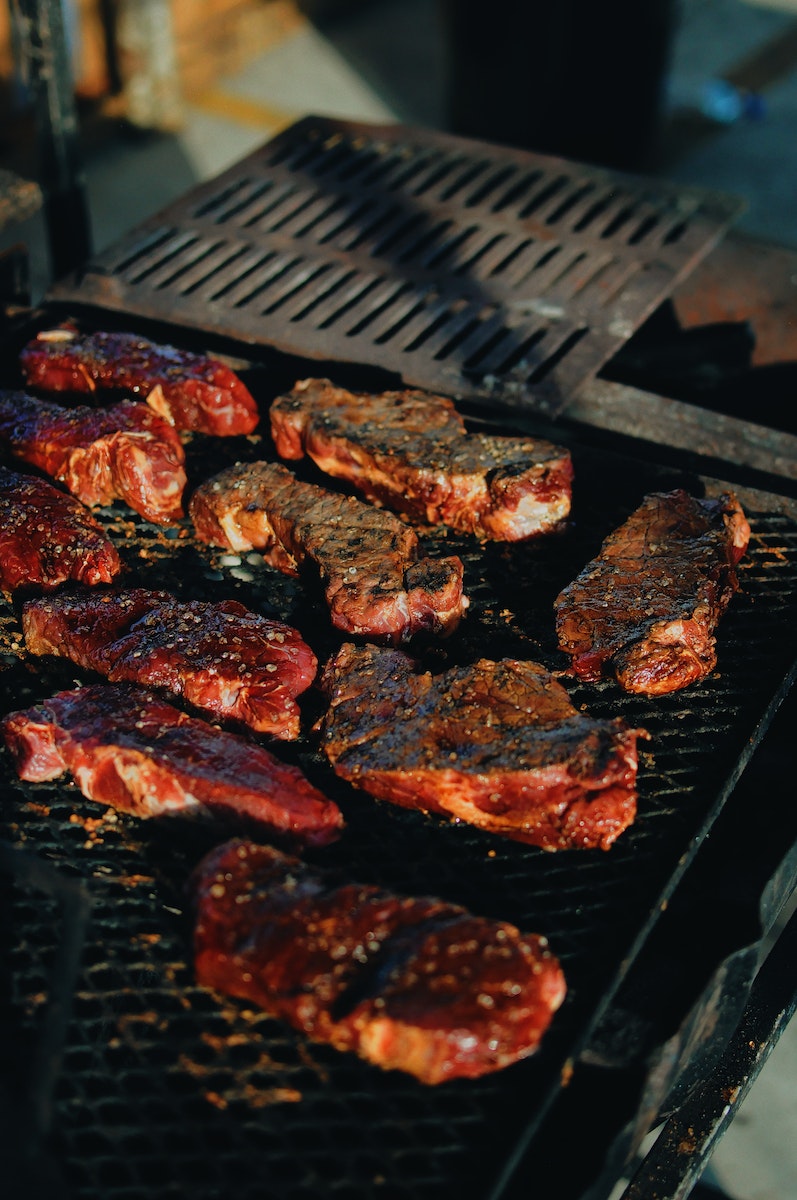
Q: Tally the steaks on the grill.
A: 10